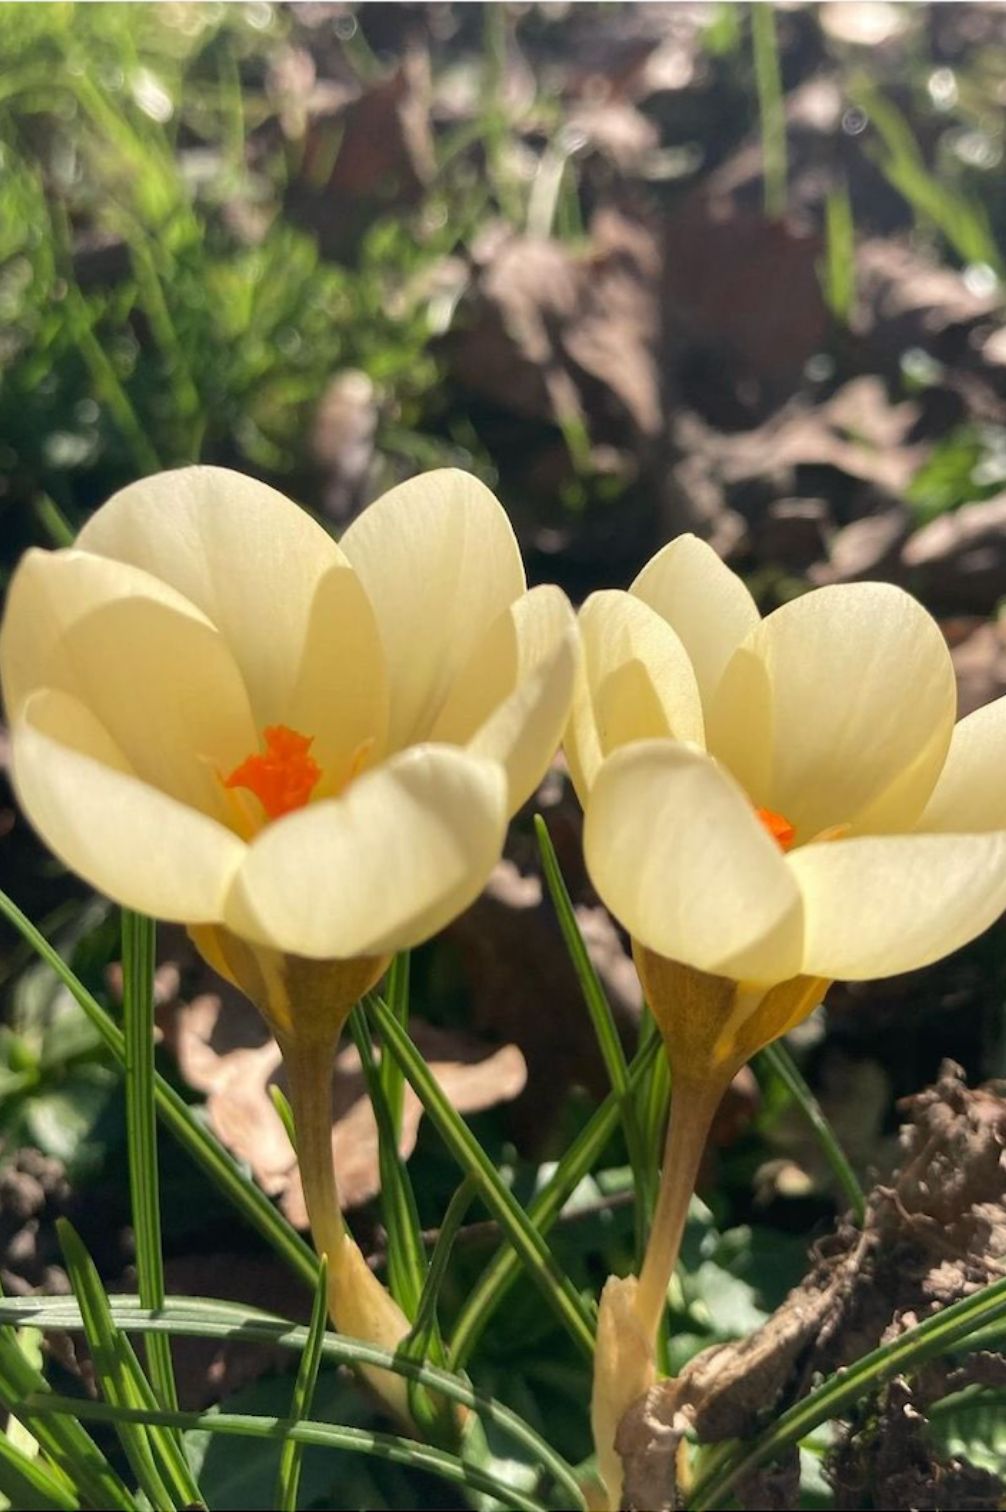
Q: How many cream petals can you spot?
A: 12